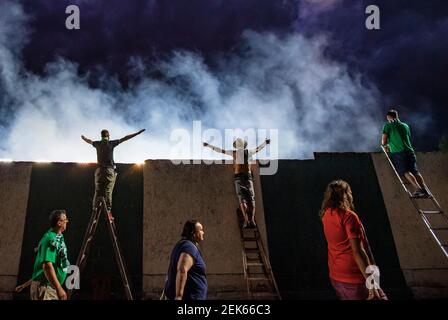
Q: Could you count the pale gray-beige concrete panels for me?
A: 3